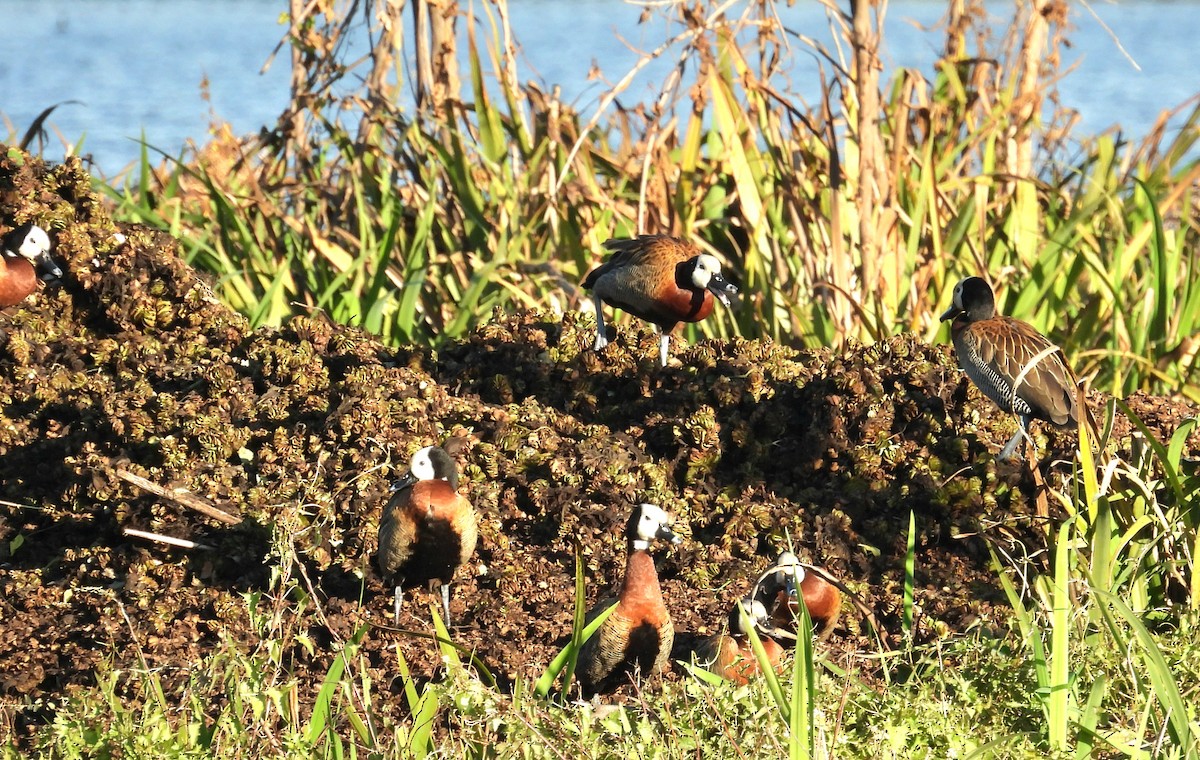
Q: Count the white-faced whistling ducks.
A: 7